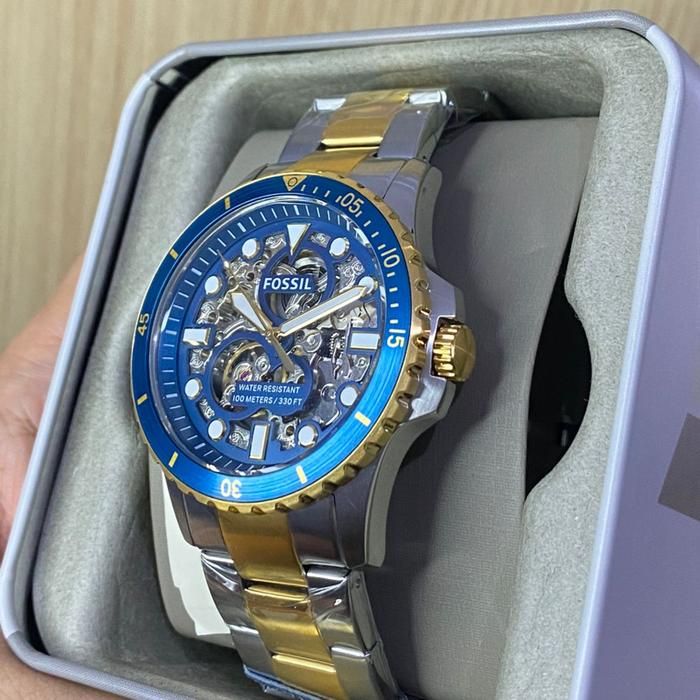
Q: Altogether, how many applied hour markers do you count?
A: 12